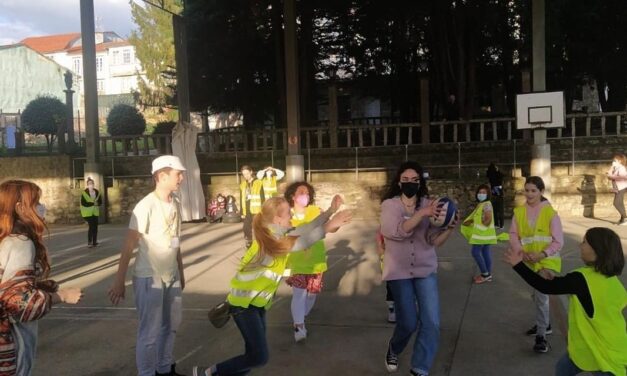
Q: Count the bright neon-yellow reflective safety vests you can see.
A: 8